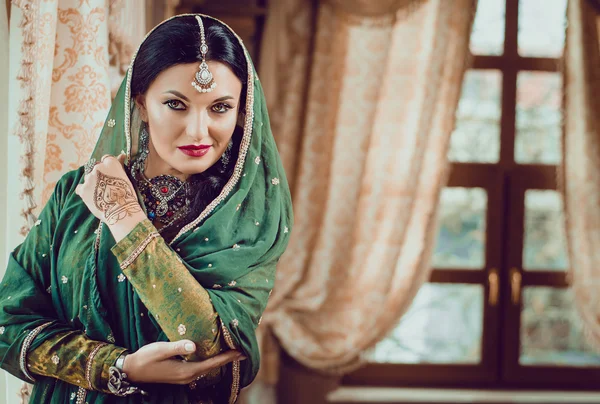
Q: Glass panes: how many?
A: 8